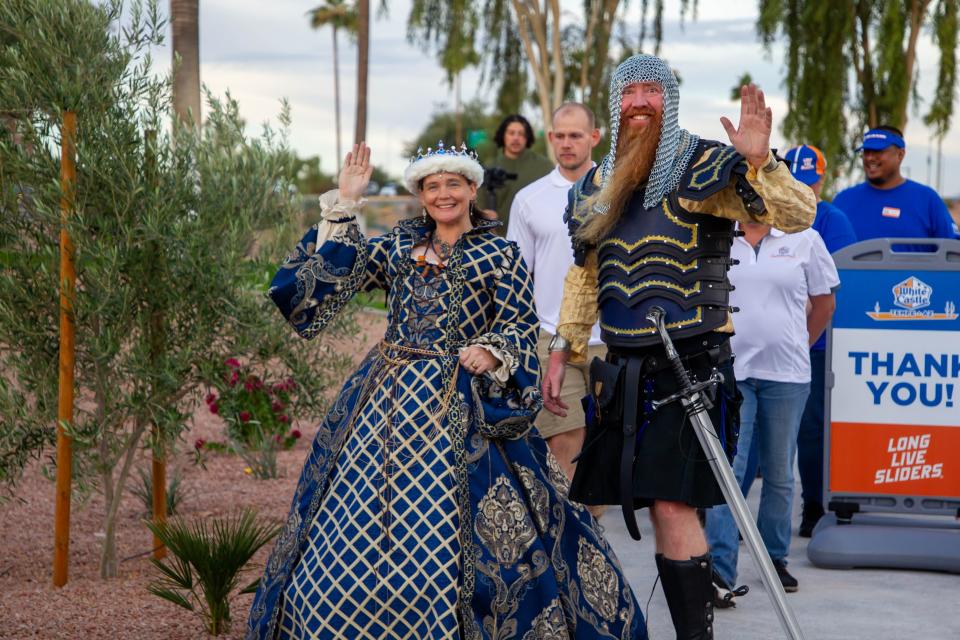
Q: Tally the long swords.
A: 1